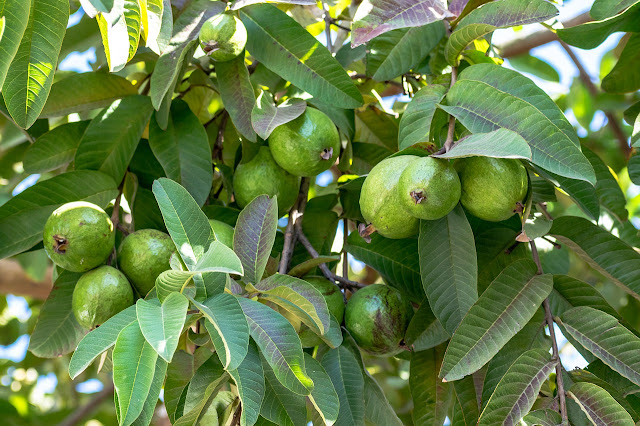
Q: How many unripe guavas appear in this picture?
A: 12